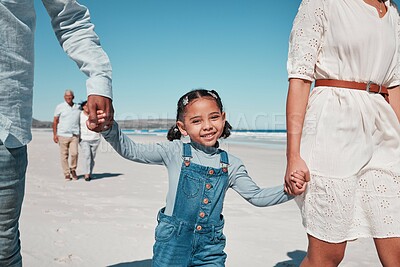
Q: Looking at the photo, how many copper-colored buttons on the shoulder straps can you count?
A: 2